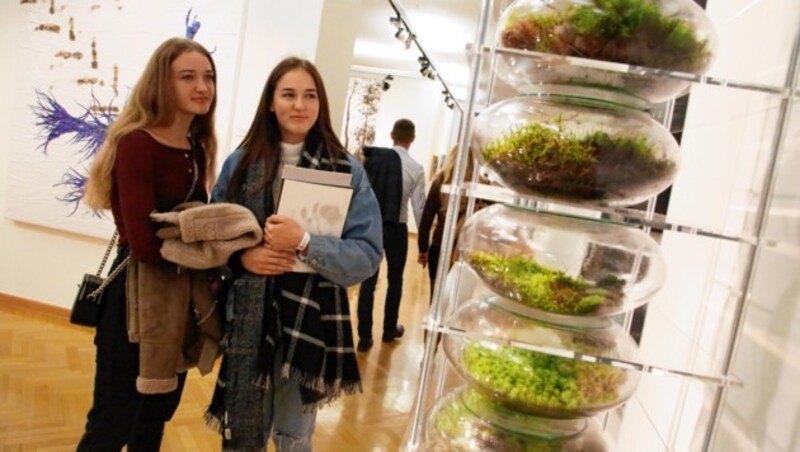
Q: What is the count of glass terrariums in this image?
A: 5